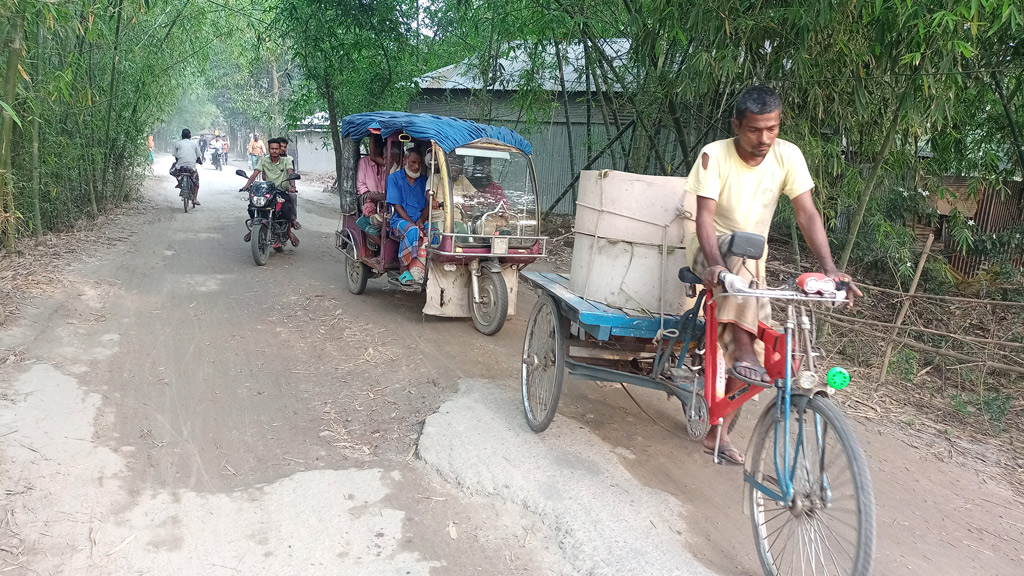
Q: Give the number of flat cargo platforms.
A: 1